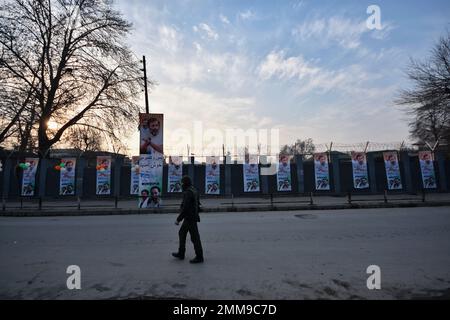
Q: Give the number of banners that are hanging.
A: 13